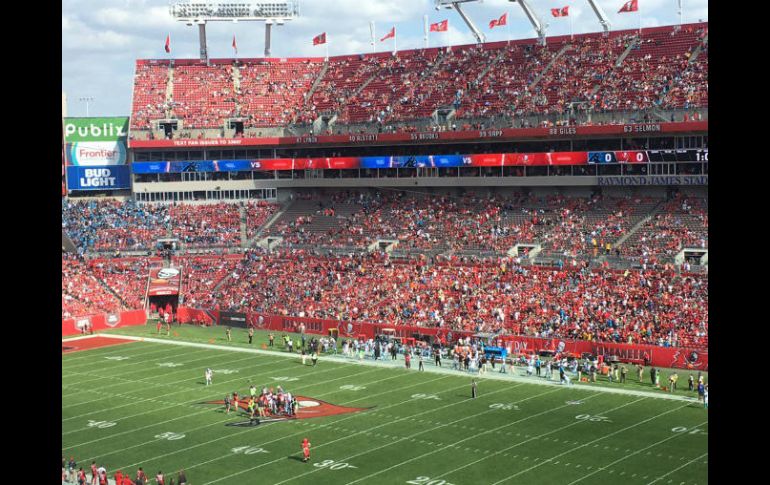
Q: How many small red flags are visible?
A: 8